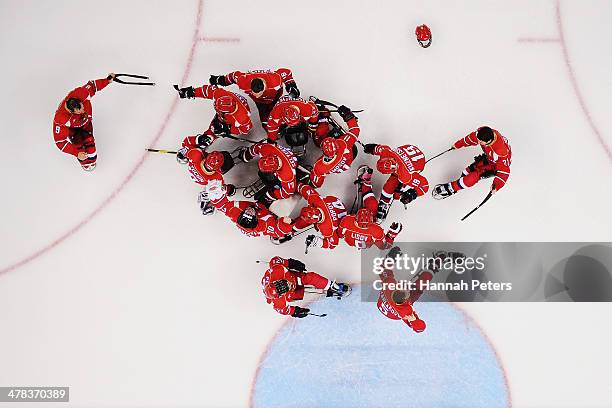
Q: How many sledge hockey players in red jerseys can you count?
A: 14